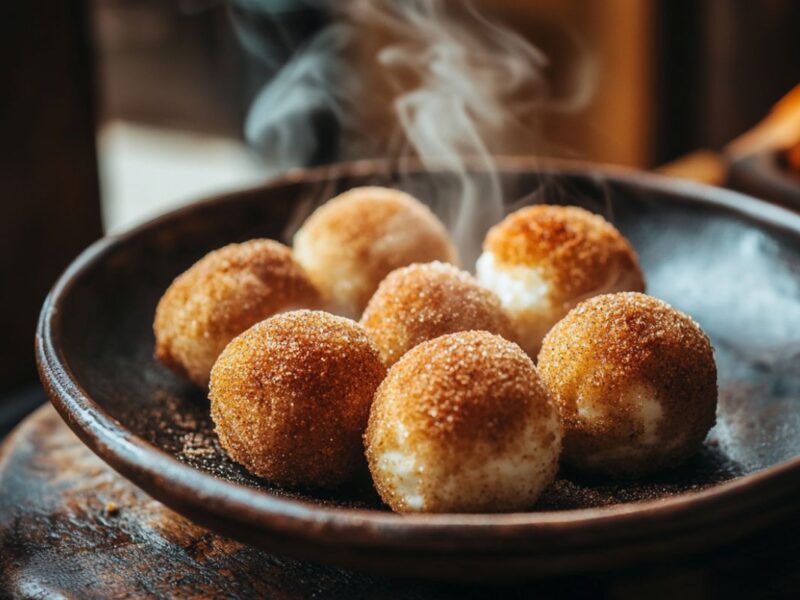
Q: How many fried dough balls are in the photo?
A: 7